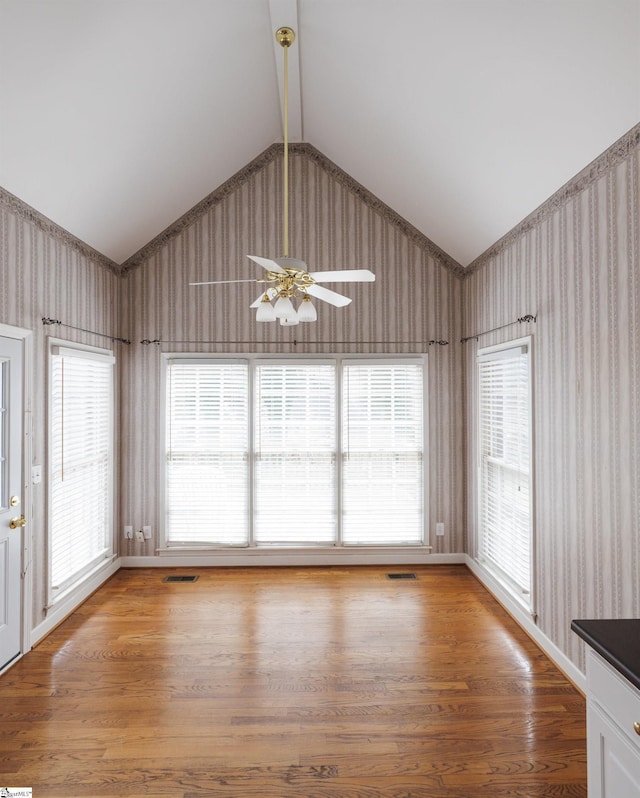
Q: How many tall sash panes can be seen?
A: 5